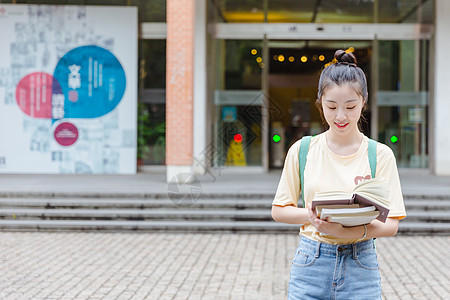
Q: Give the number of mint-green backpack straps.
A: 2